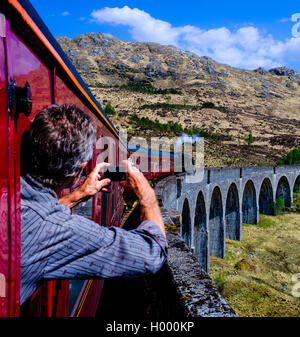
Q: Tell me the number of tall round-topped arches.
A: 8